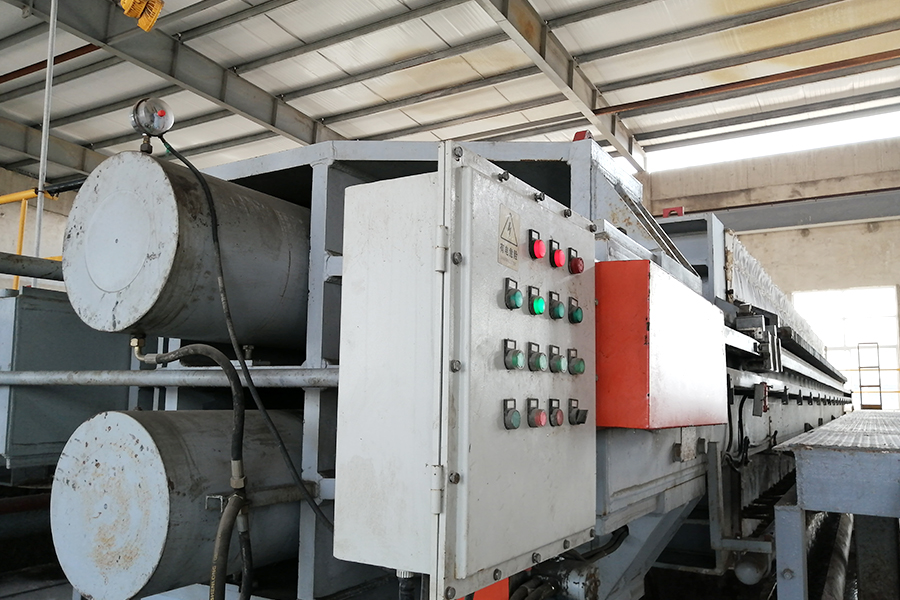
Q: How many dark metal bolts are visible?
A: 13